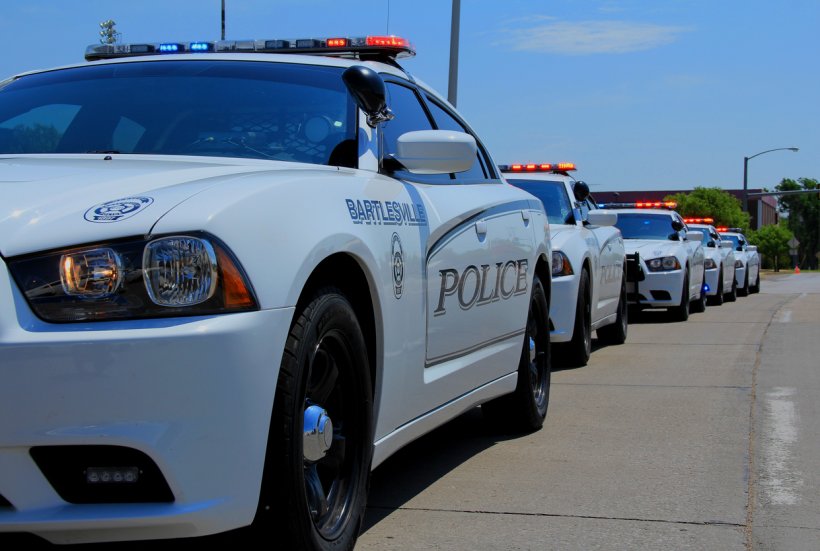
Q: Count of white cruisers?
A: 5